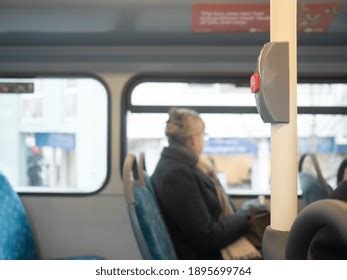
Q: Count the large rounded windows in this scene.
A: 2